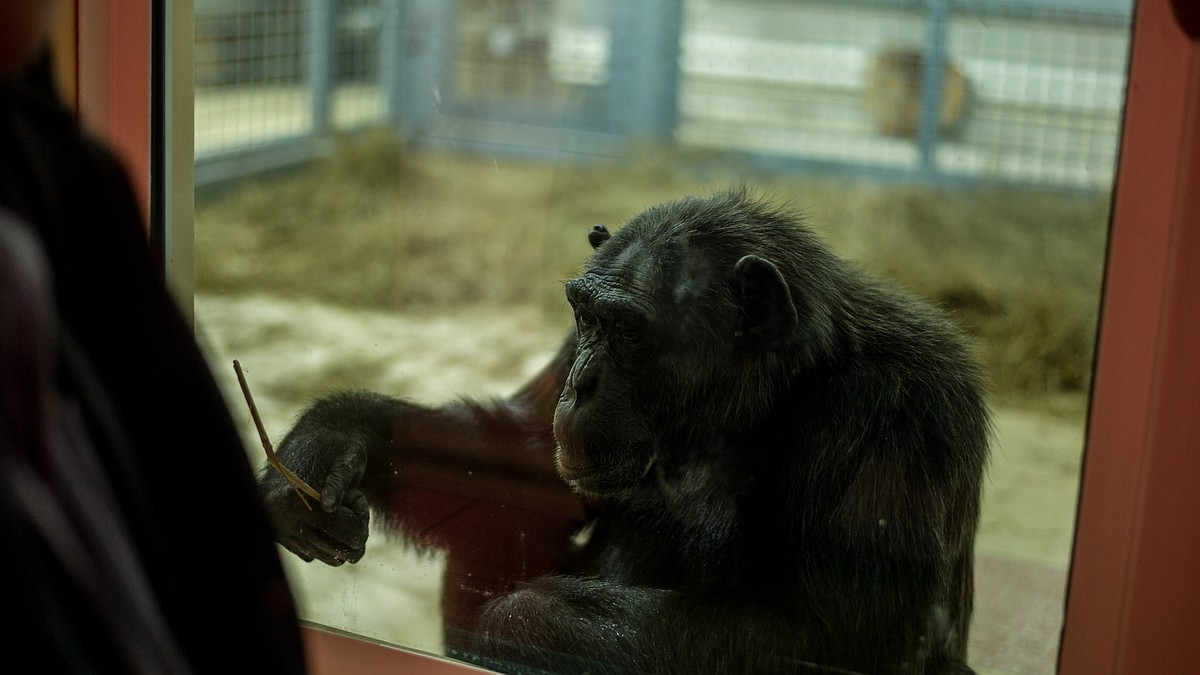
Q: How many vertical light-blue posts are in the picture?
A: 4